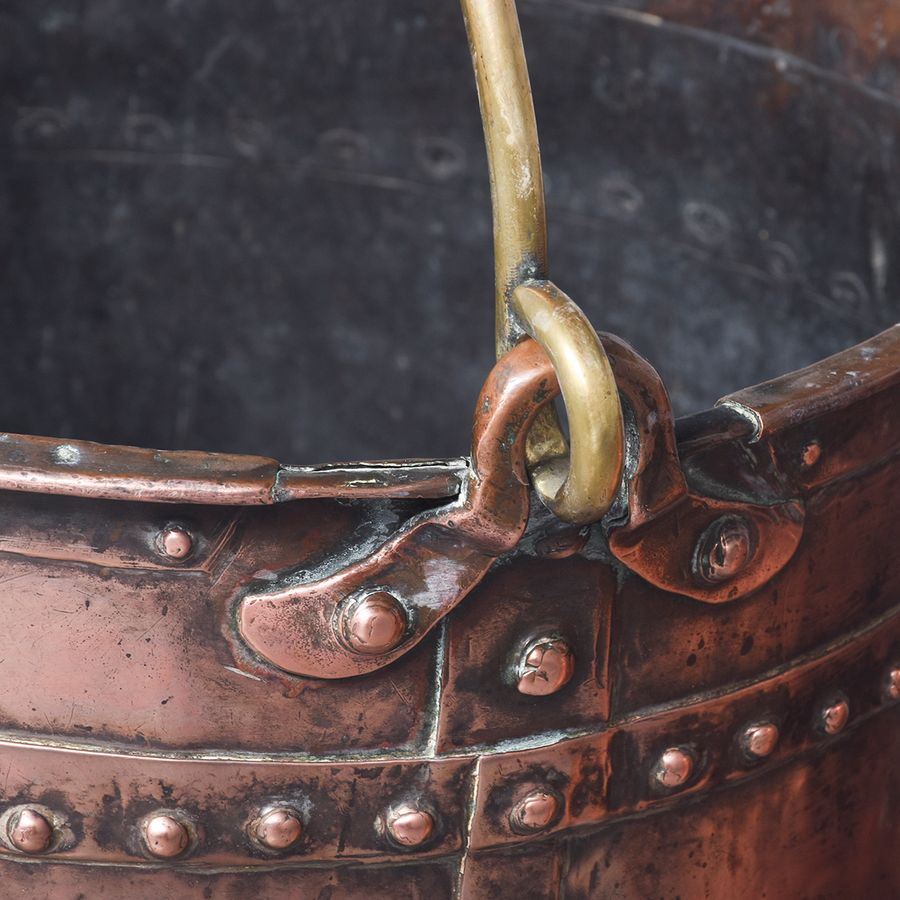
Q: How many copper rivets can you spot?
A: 14